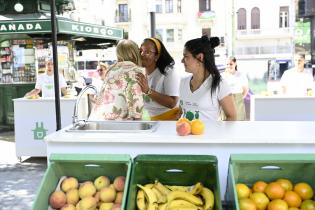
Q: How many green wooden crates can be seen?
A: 3